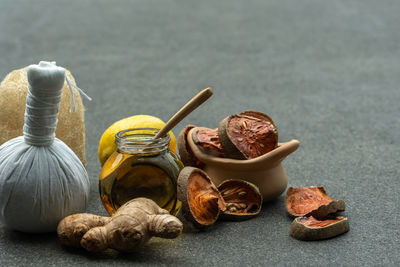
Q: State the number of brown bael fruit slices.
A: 7